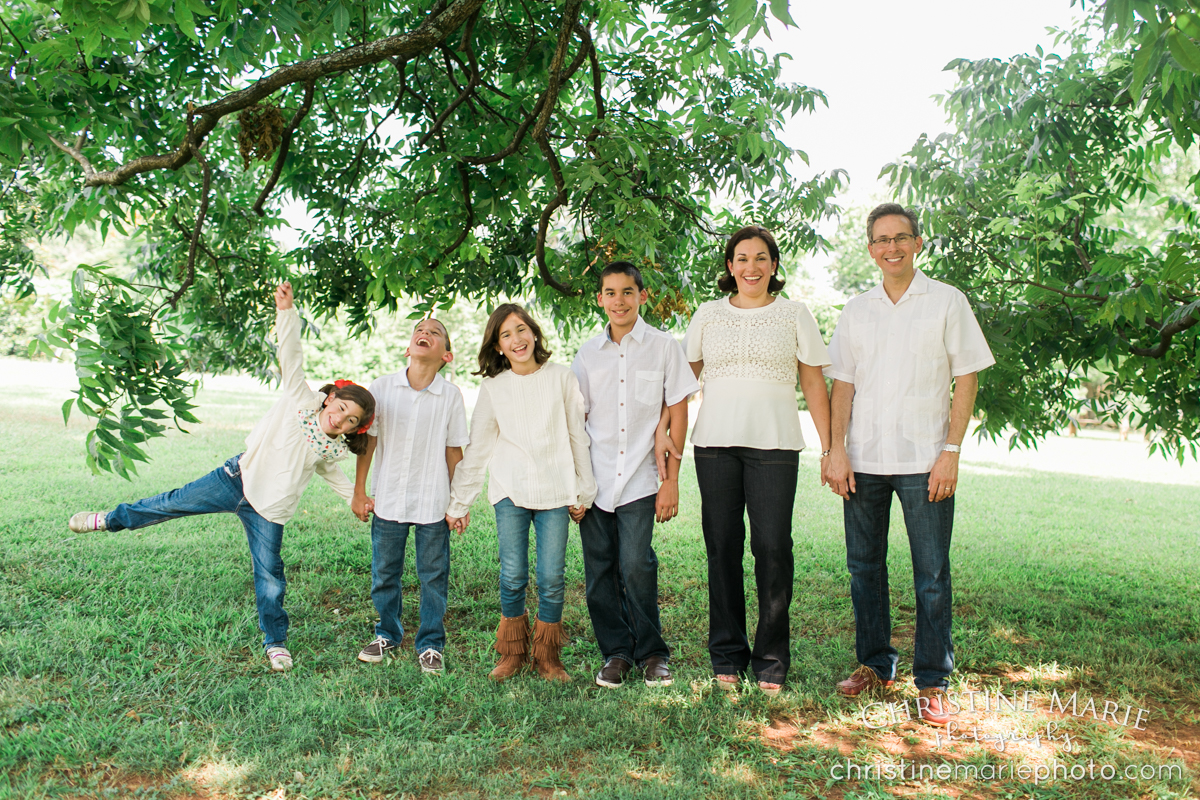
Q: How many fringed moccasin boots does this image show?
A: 2